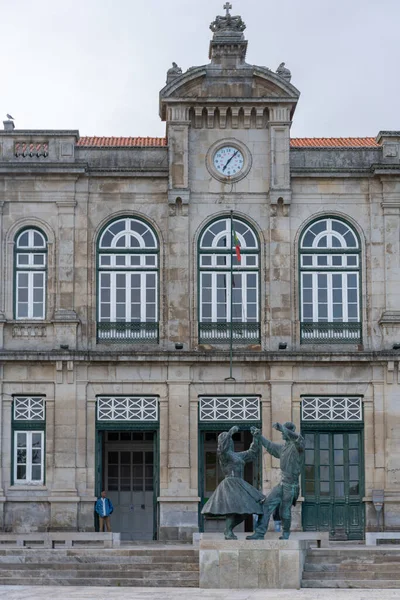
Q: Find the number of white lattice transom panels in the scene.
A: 4